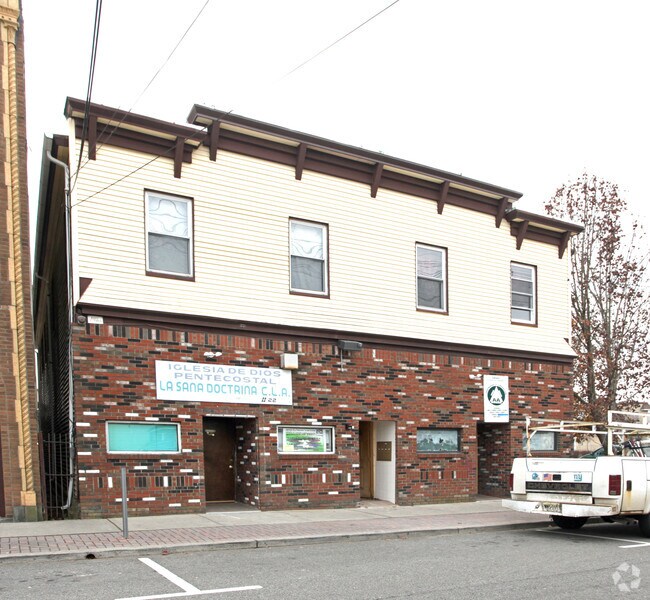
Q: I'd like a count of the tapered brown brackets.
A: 9